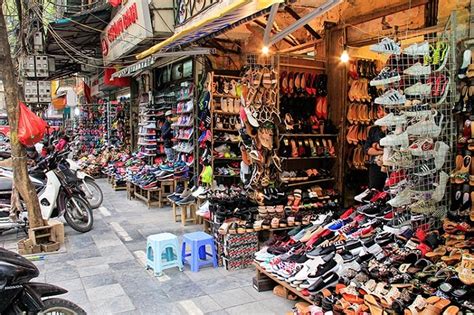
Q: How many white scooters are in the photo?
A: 2